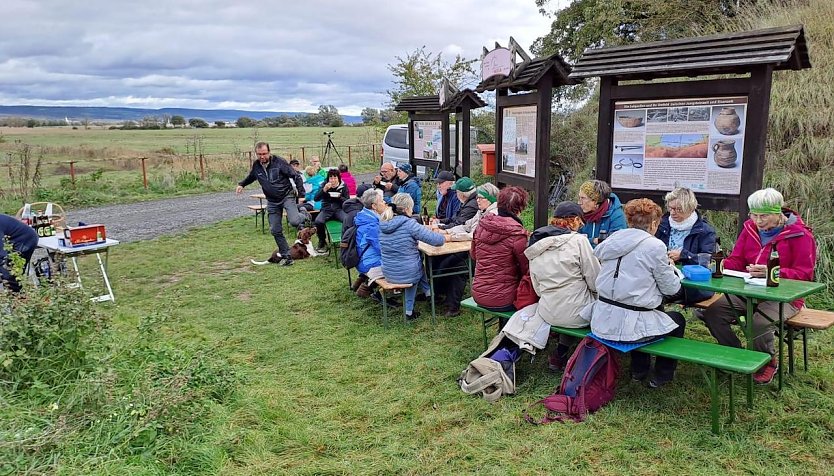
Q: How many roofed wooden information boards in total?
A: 4